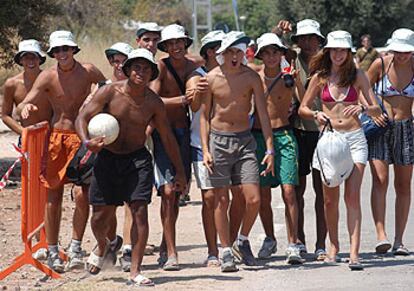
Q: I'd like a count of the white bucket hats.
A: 12